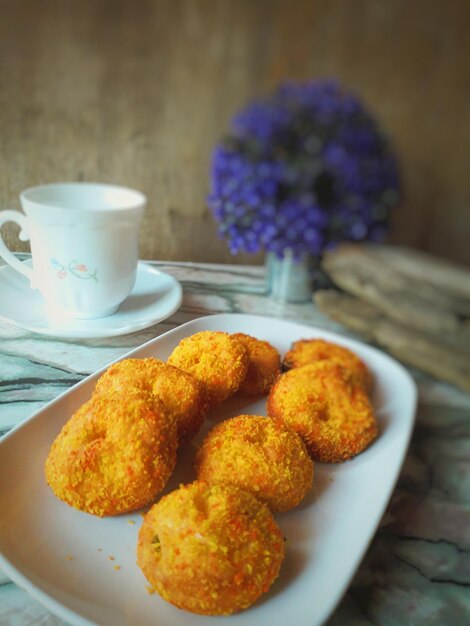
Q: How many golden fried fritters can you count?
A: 8